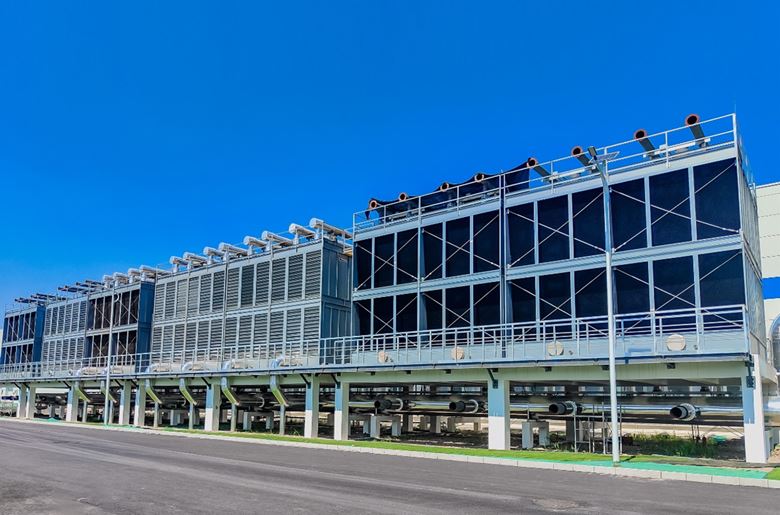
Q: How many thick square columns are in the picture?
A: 10